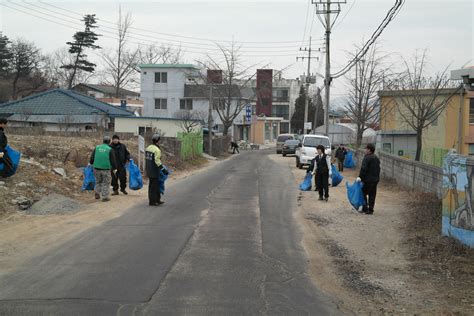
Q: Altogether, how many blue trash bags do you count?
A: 8